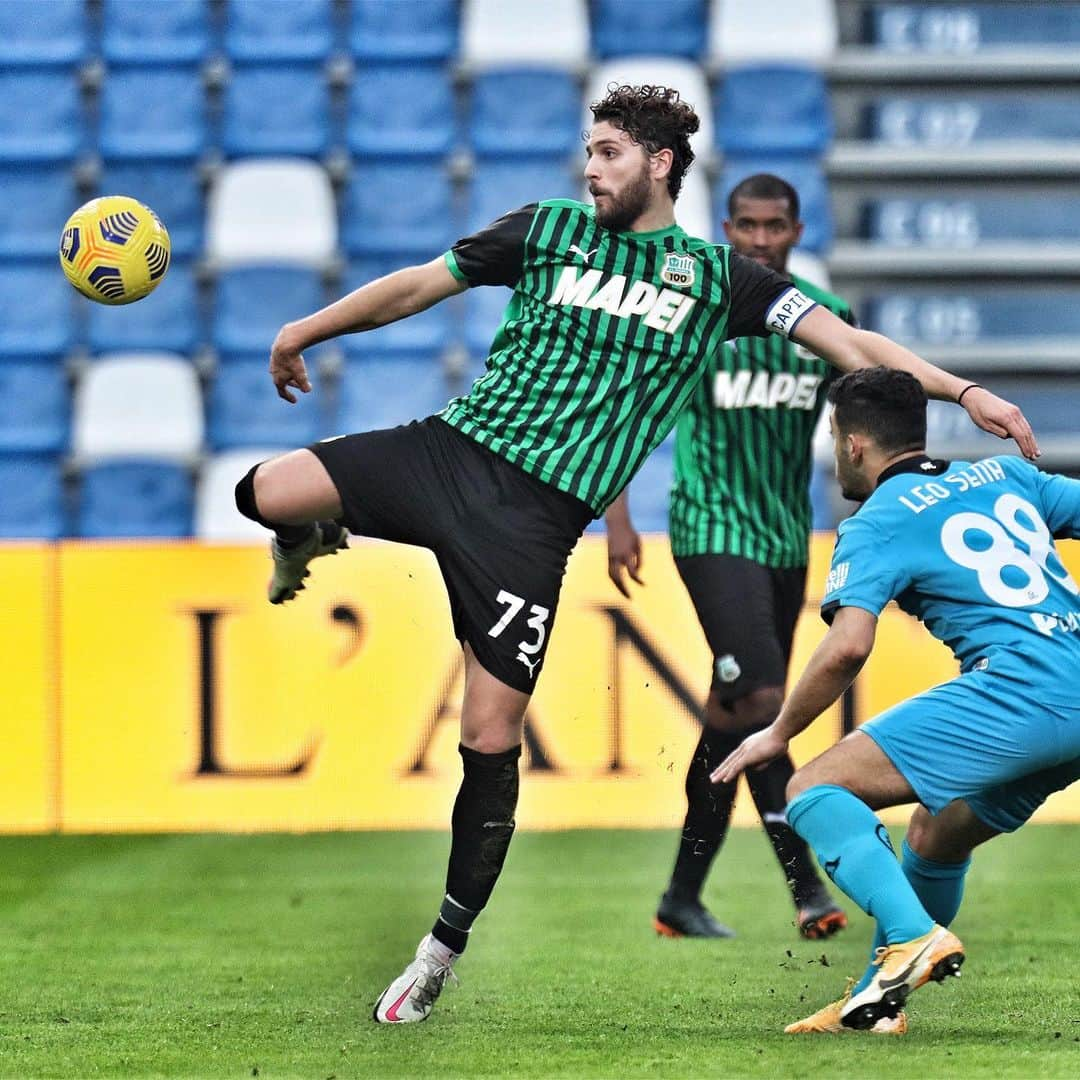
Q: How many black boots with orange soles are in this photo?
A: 2